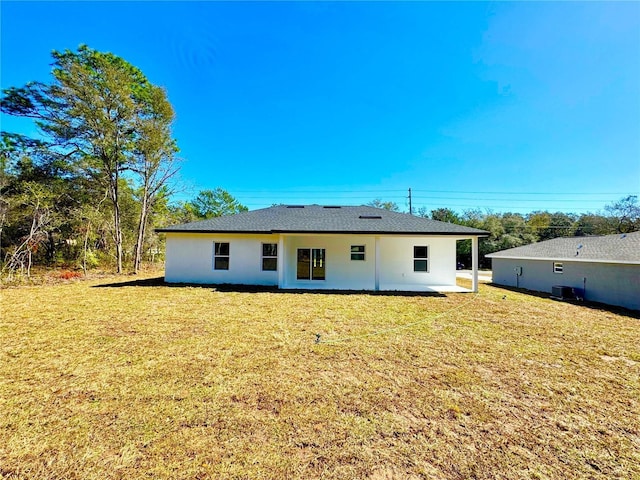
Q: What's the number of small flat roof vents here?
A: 3